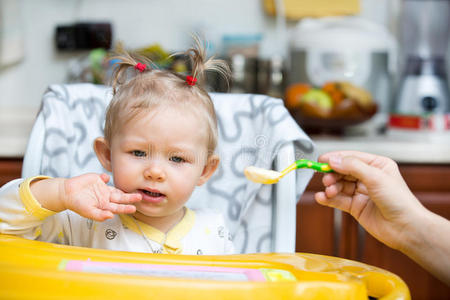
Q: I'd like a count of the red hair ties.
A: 2